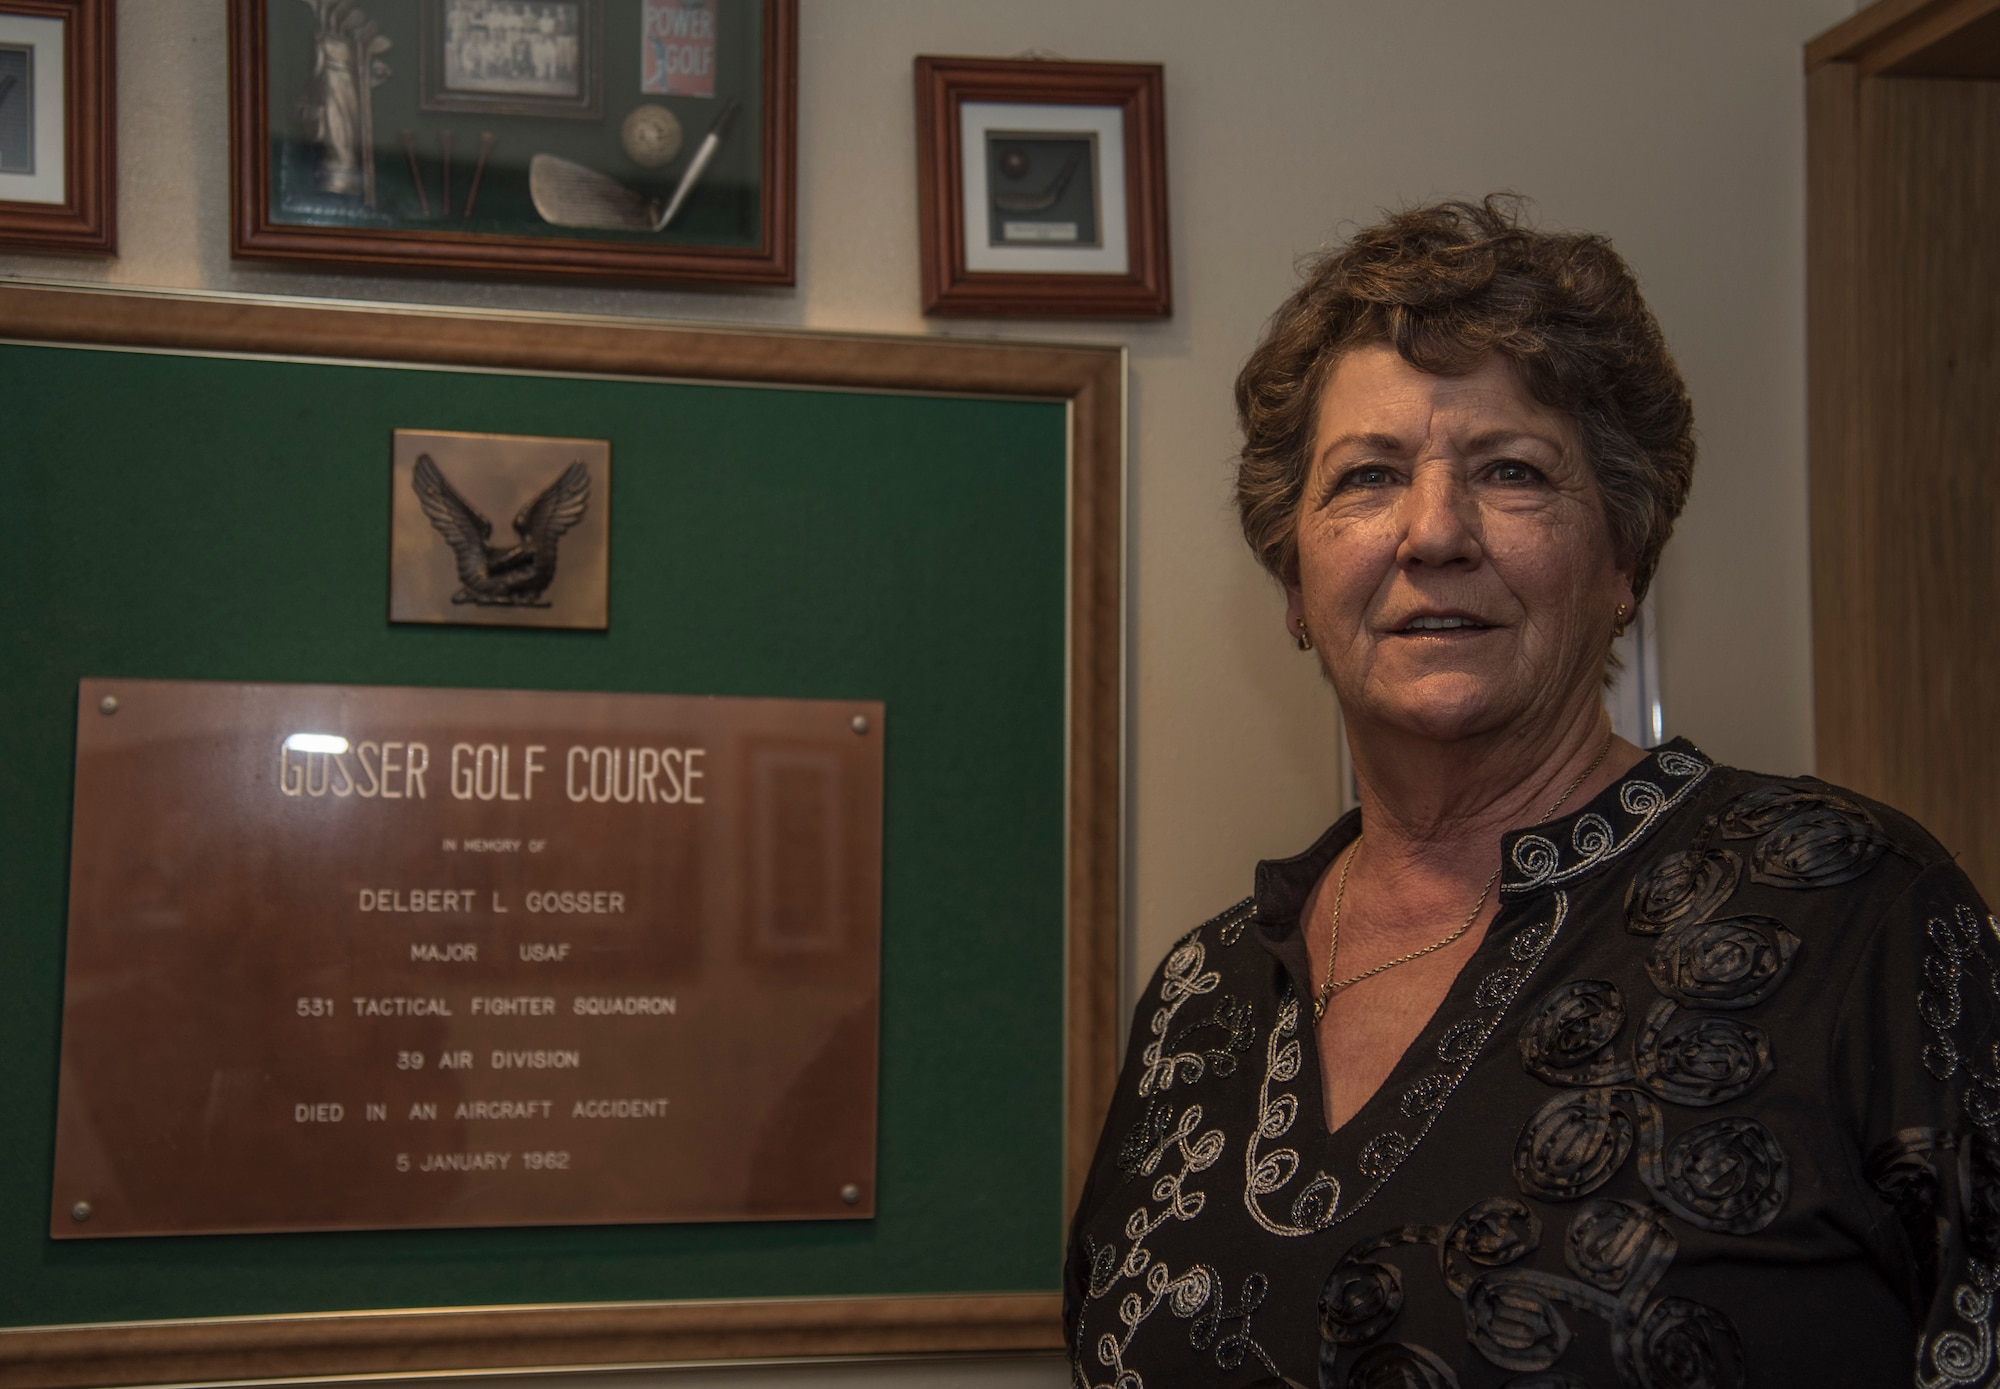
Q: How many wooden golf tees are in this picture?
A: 3